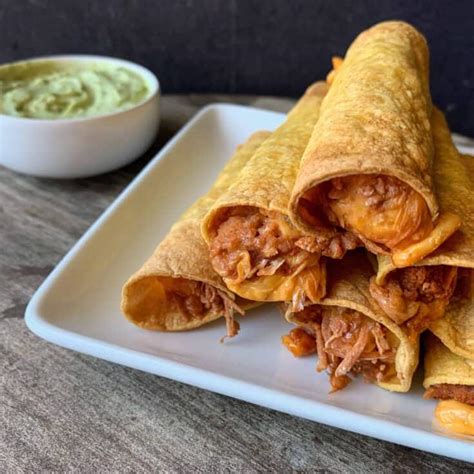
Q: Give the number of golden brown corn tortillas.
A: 6